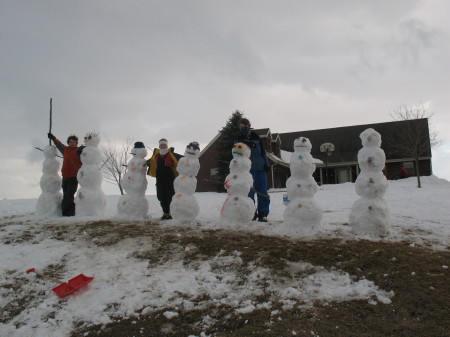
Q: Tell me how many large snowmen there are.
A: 7